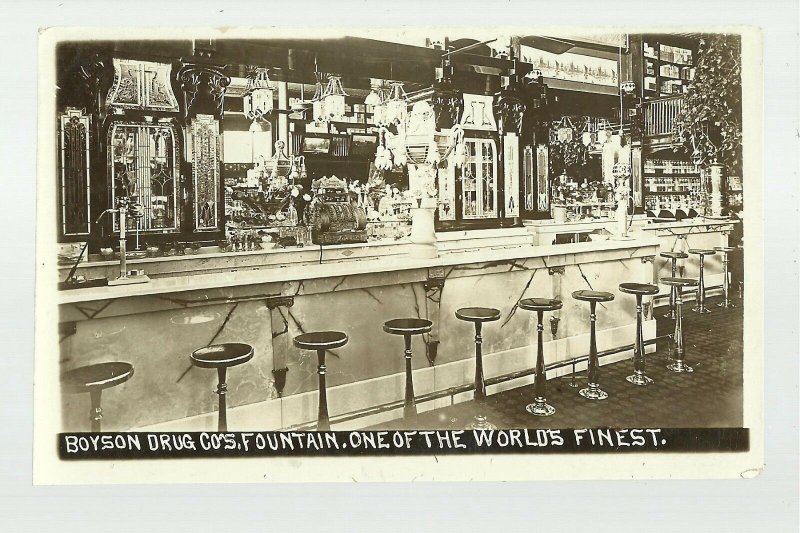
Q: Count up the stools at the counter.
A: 12